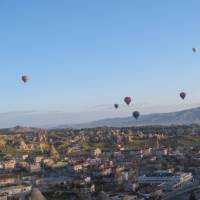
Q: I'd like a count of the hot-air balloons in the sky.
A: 6